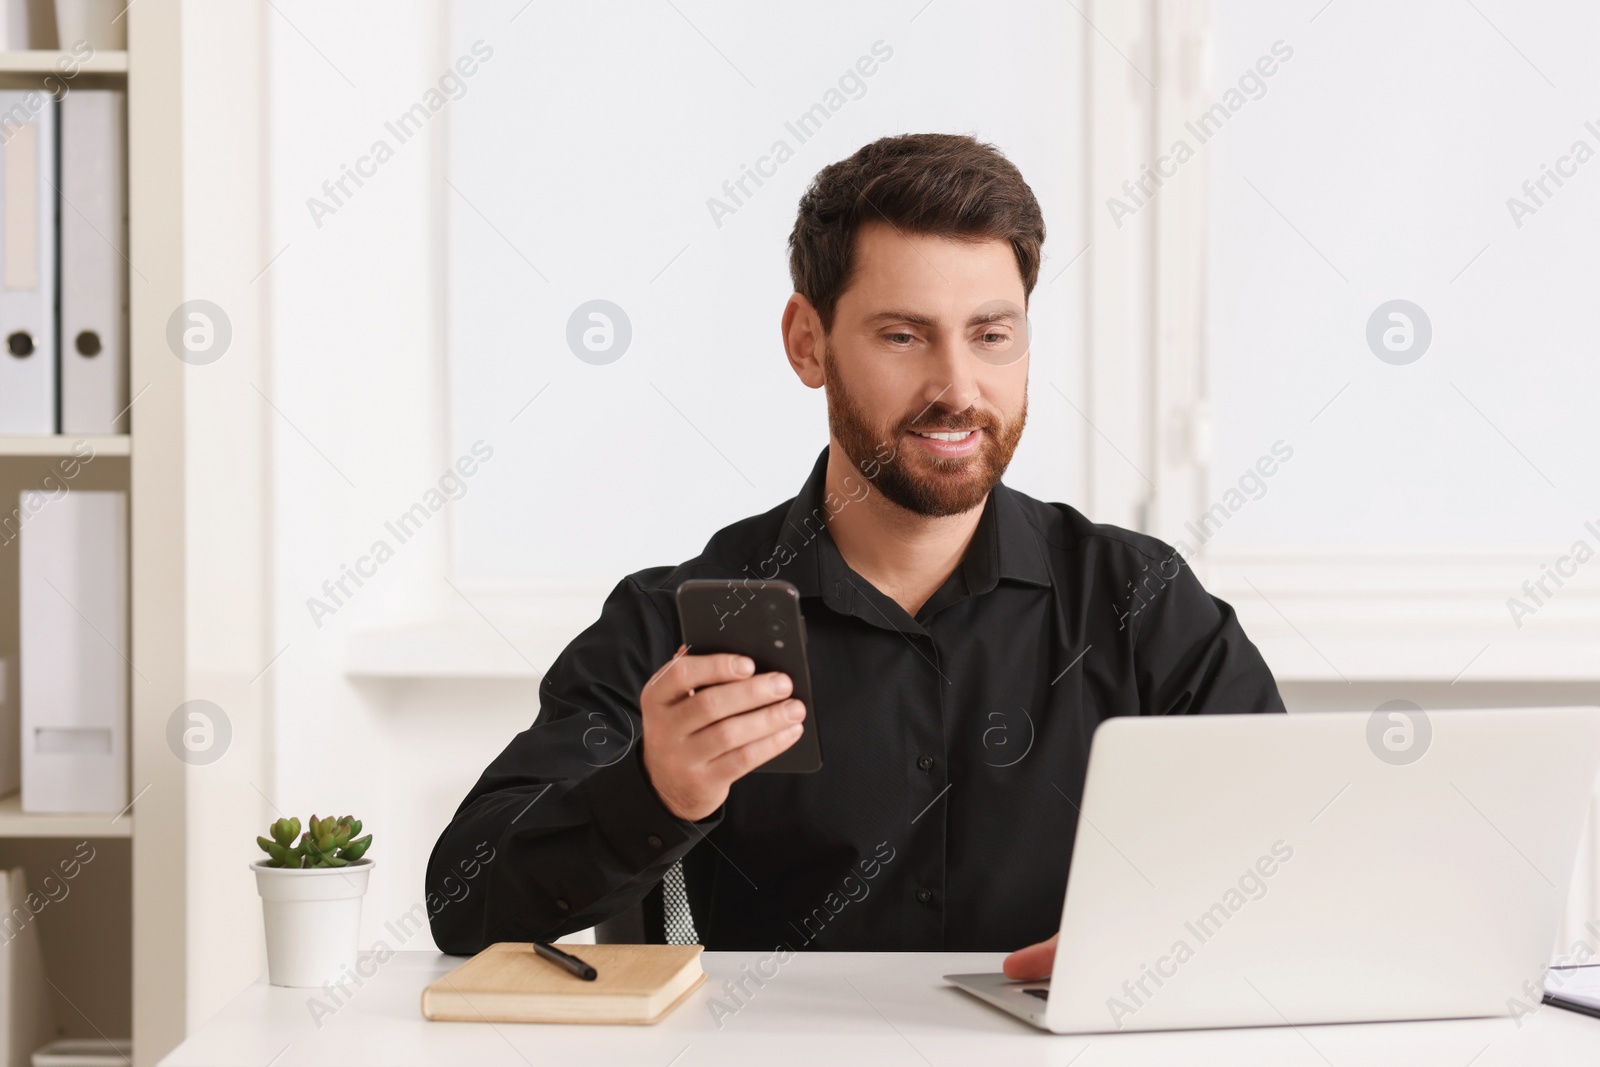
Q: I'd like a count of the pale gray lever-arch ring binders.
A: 2